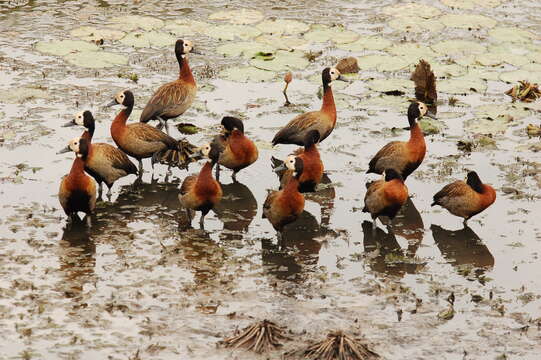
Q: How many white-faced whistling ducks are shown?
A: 12